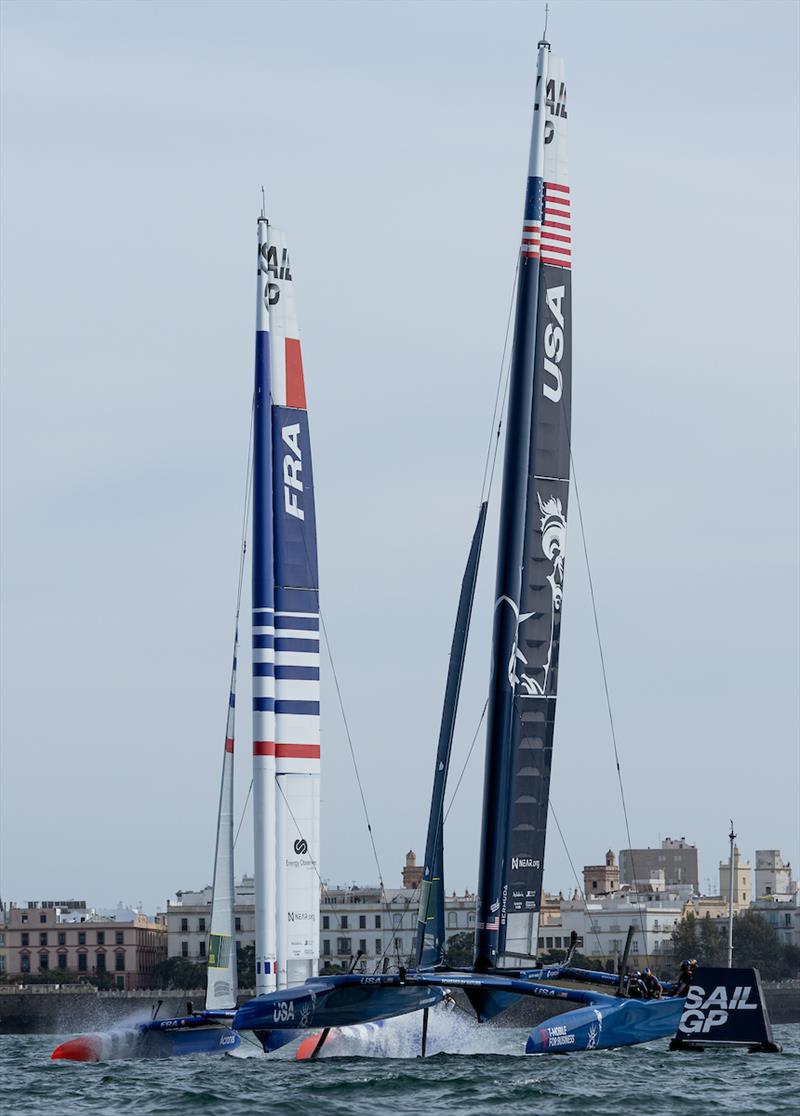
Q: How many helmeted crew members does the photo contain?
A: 4